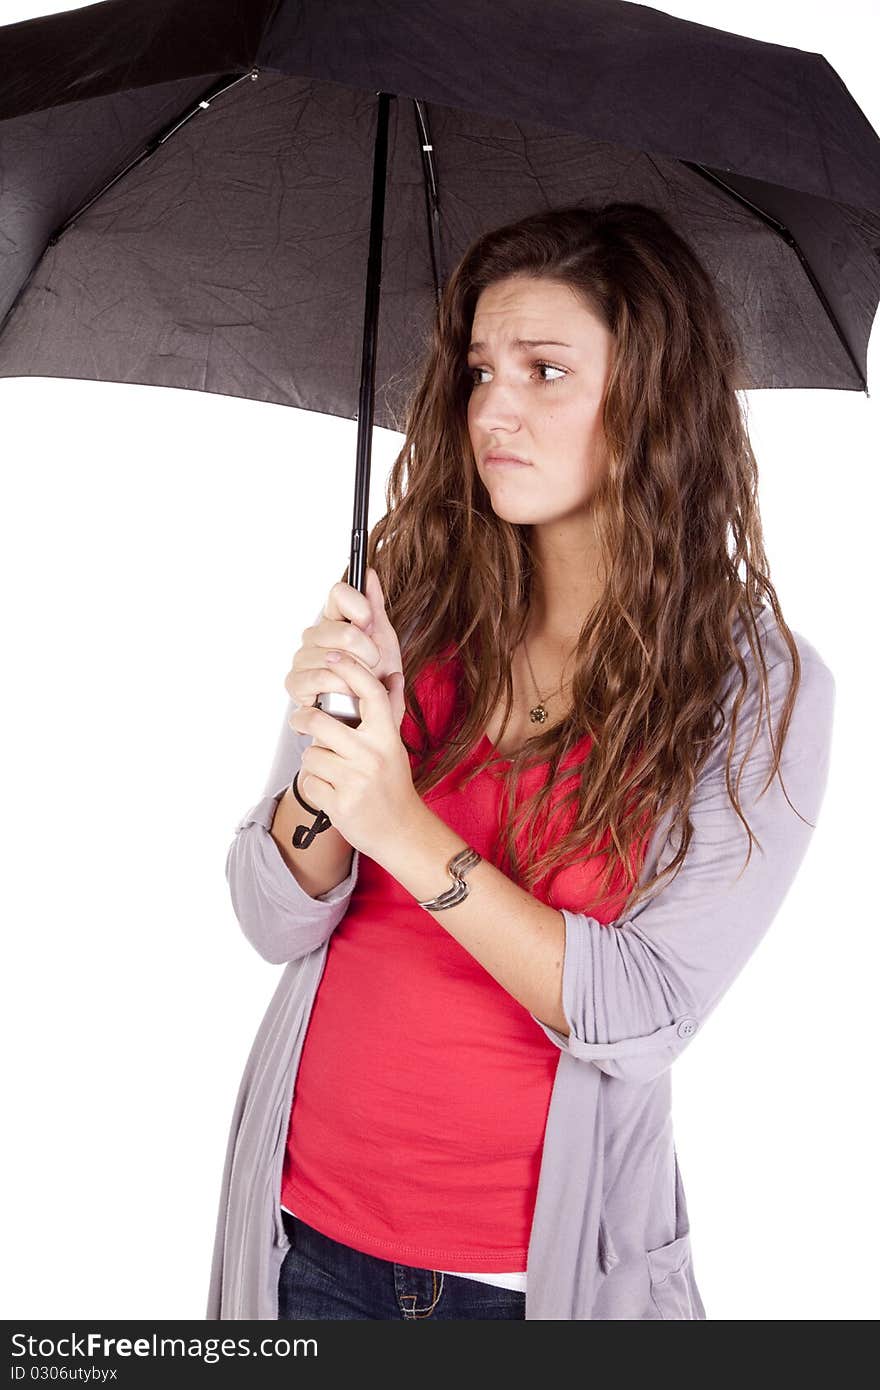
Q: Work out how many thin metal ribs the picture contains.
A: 3